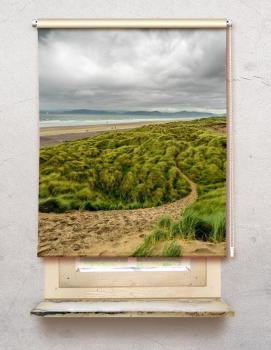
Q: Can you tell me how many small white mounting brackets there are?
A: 2